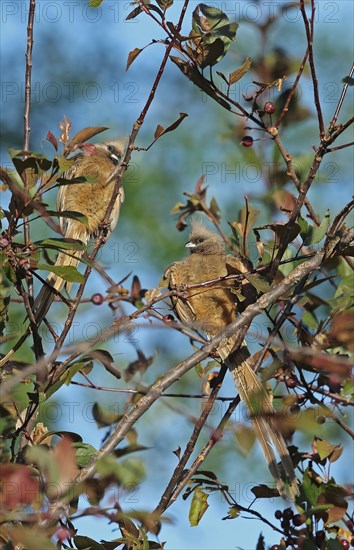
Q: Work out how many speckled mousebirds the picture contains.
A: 2